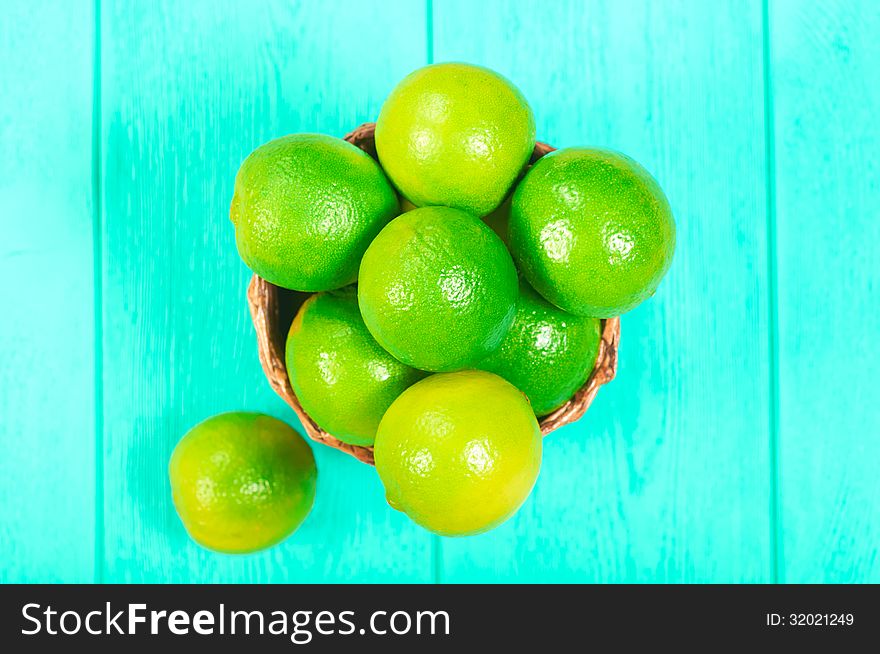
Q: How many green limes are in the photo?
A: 8